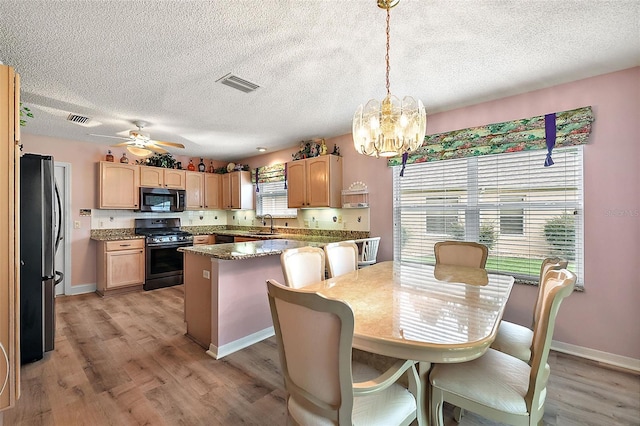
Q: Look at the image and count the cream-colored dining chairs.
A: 6